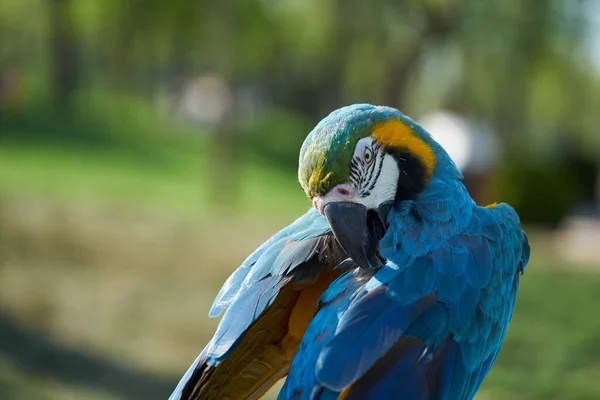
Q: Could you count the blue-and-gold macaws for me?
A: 1